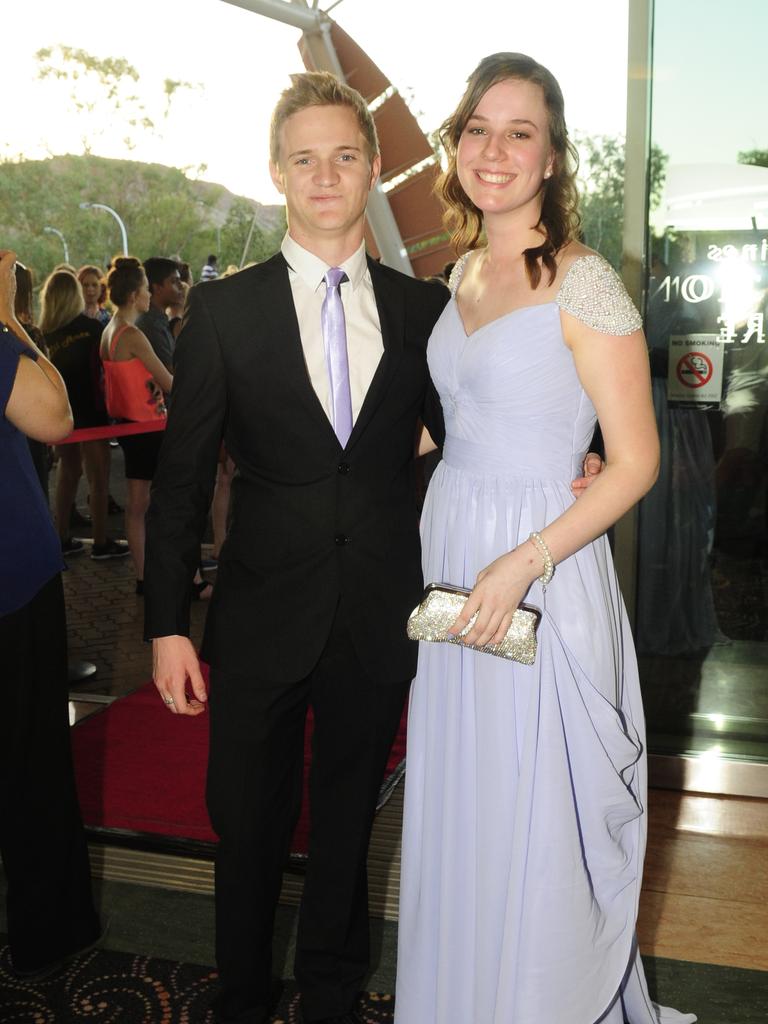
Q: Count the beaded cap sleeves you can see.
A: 2